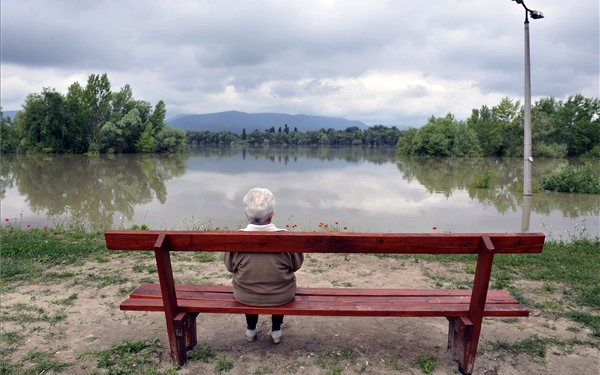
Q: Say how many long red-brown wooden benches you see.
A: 1